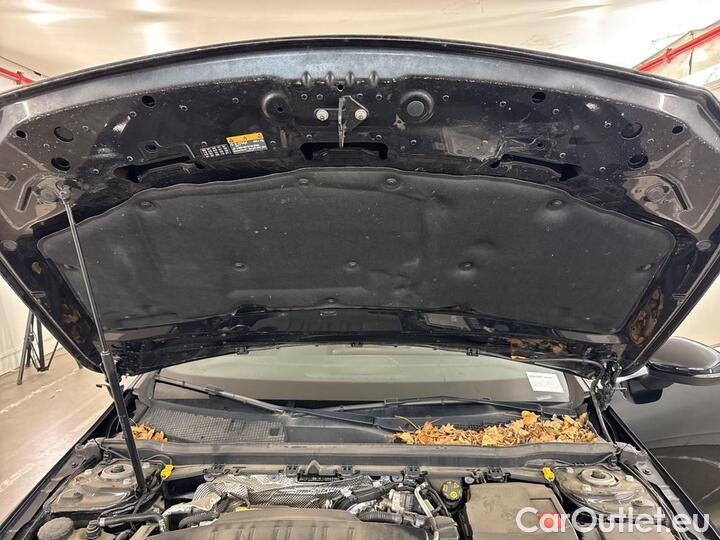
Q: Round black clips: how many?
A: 10